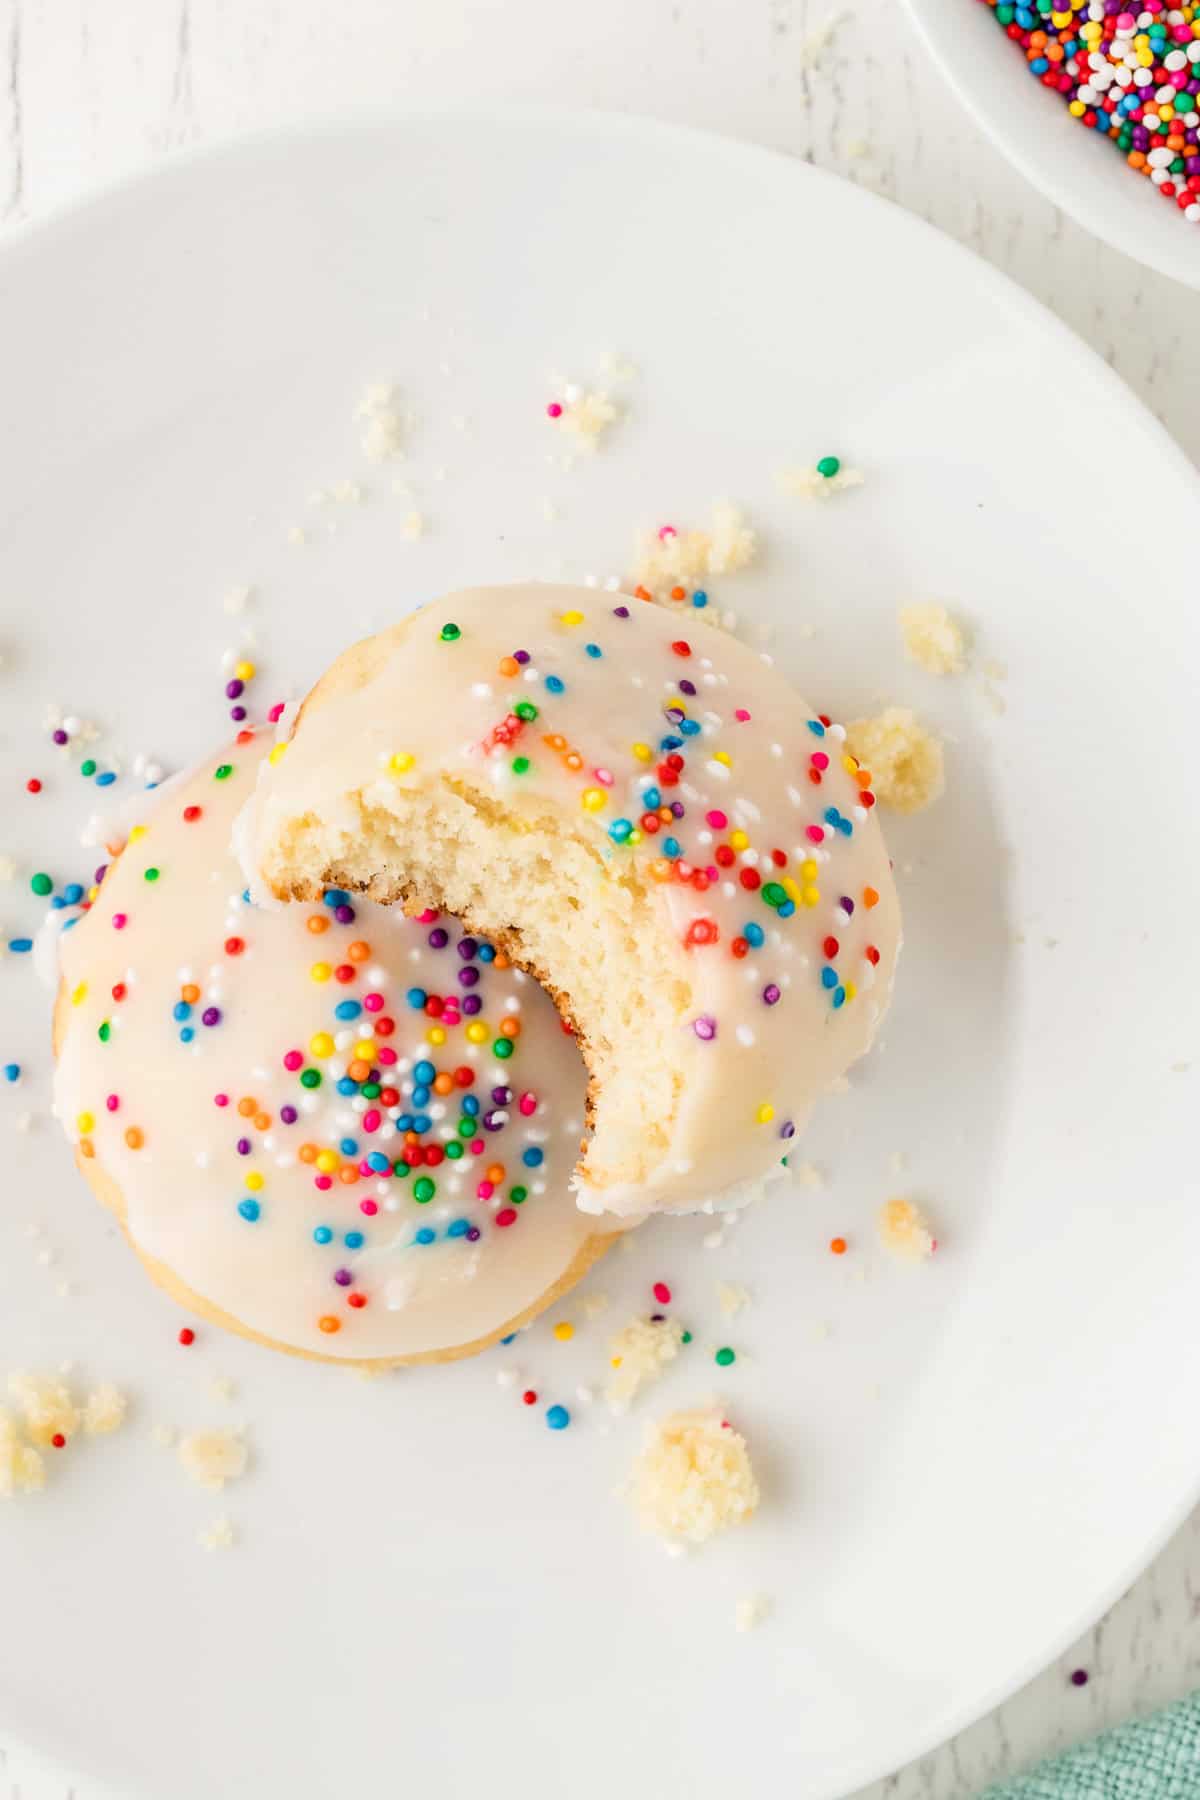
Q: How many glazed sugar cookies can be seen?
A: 2